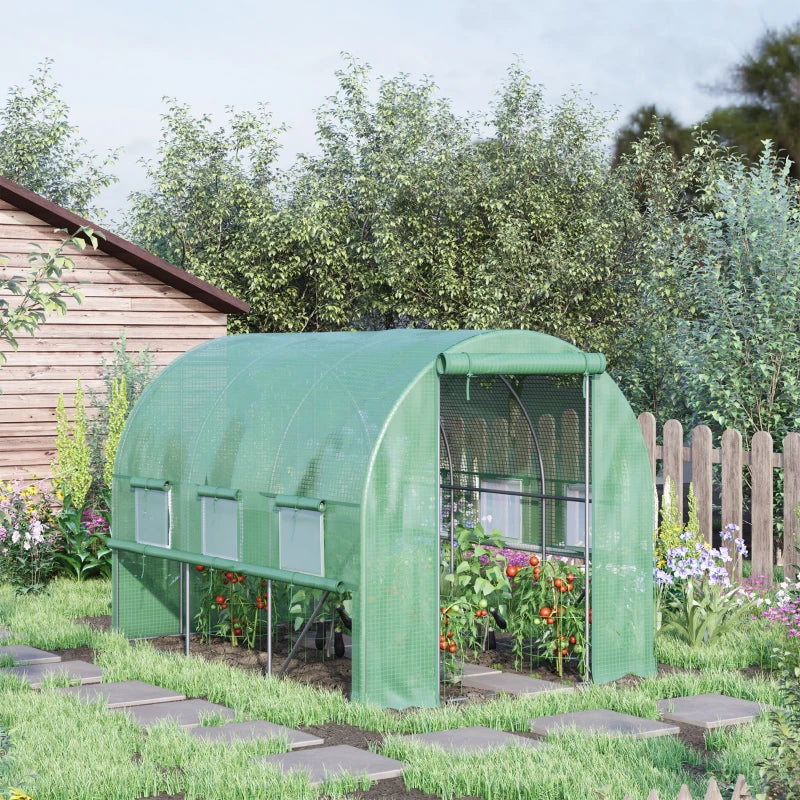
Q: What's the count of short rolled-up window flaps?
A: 3